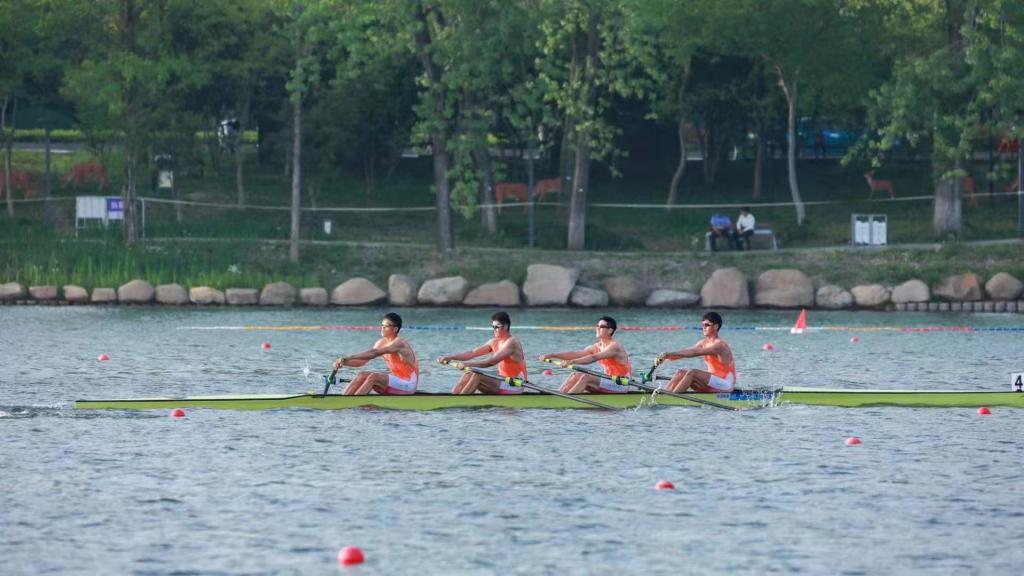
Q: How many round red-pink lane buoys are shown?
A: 10